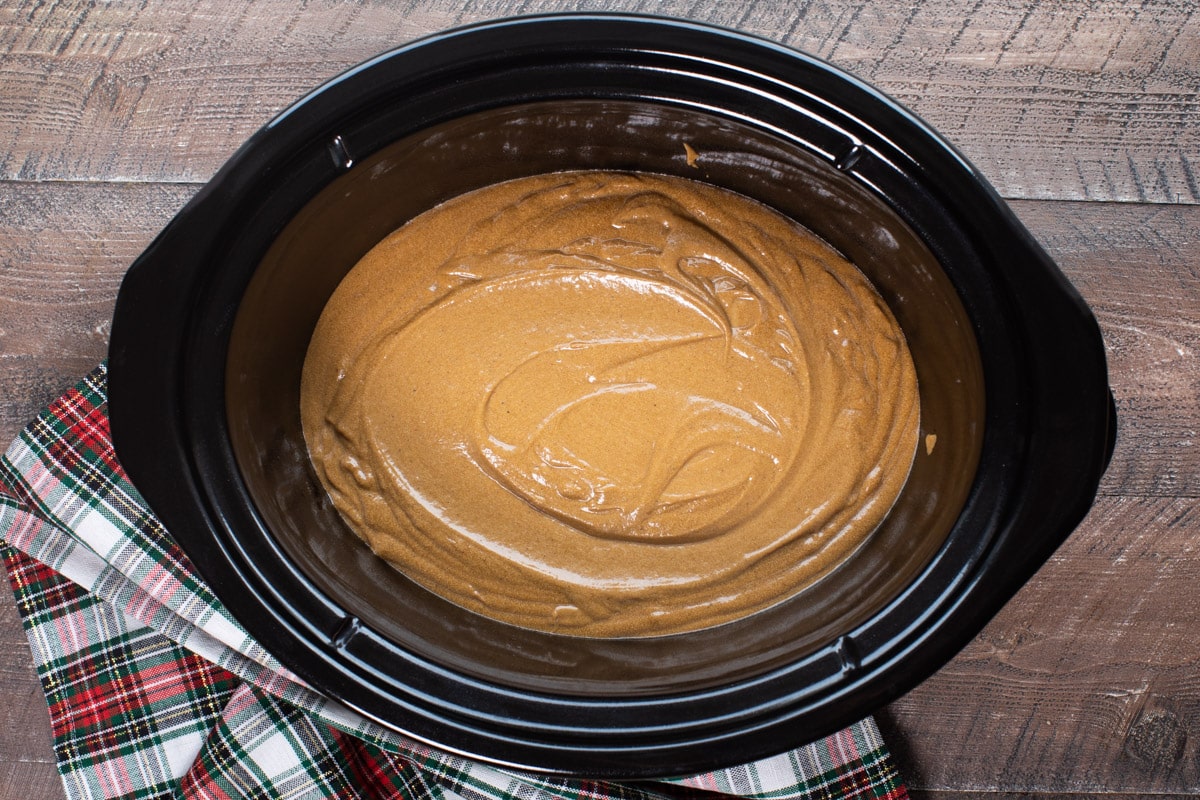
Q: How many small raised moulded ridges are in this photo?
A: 4